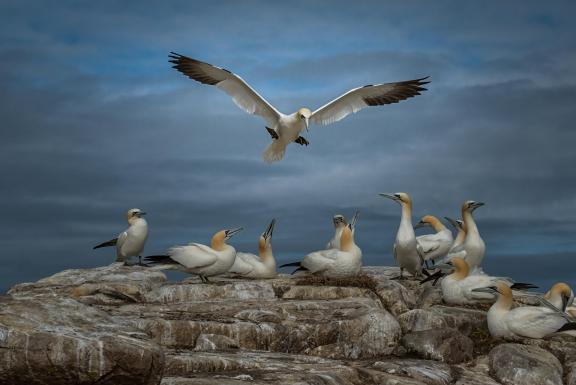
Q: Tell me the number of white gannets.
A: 13